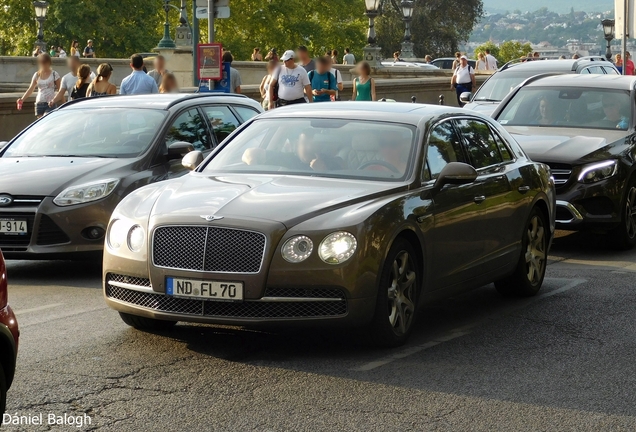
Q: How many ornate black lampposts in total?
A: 4